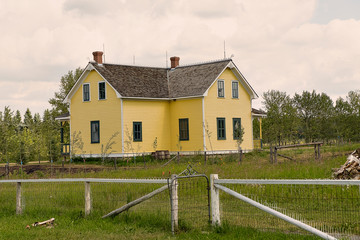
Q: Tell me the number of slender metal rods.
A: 4